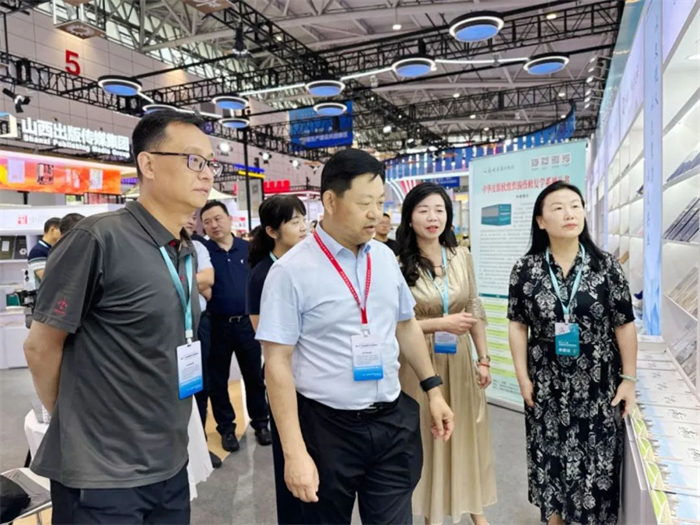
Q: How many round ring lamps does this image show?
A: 9